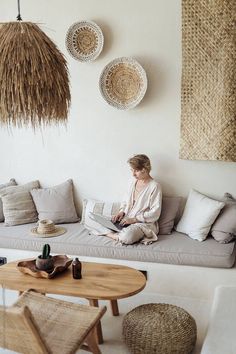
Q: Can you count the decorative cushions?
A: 7